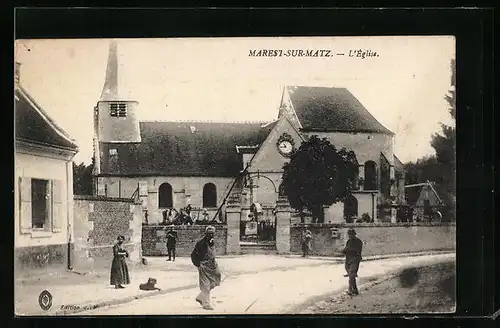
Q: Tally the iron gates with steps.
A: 1